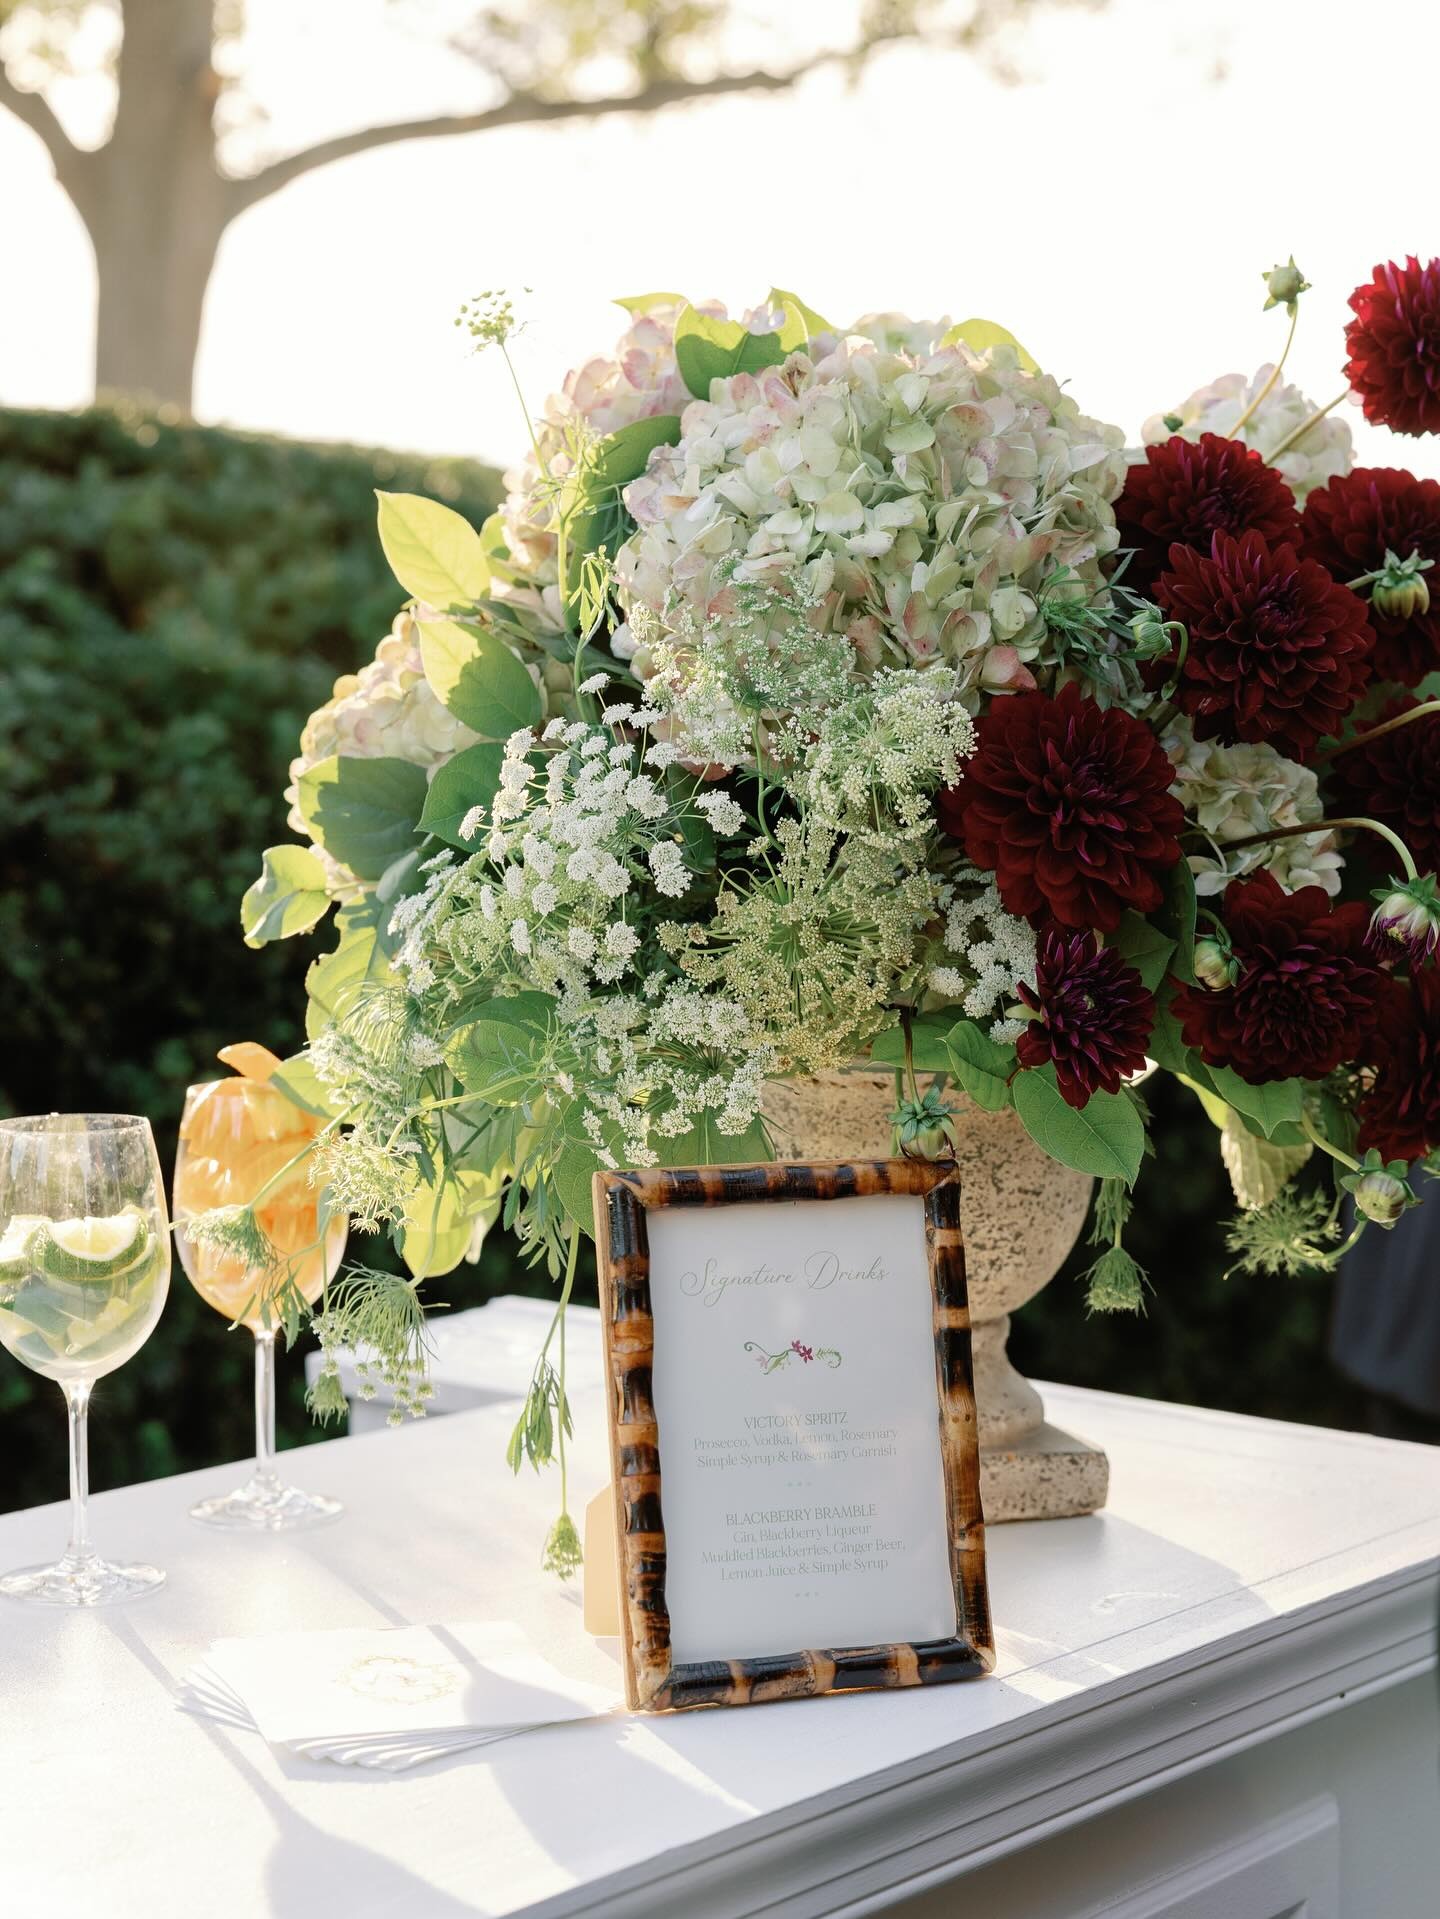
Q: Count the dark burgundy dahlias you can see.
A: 9